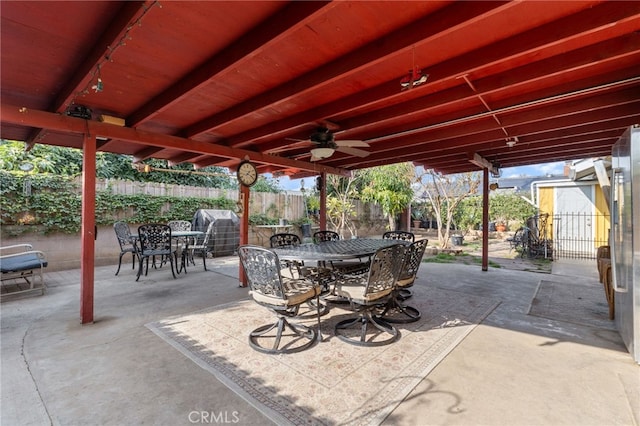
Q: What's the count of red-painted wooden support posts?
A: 4